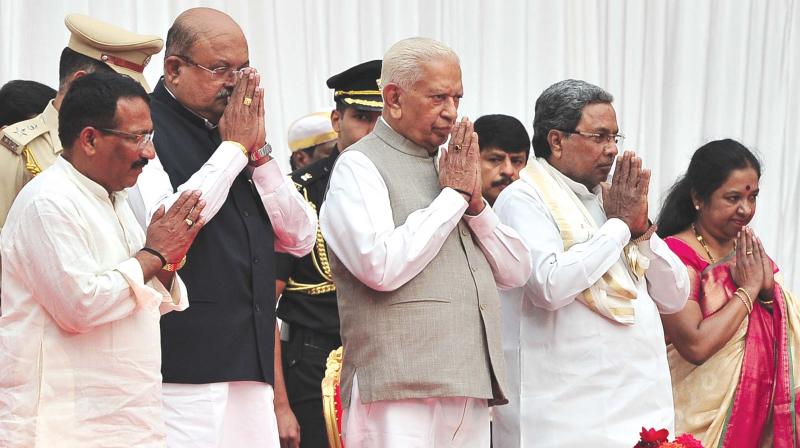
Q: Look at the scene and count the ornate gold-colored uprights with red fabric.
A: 1